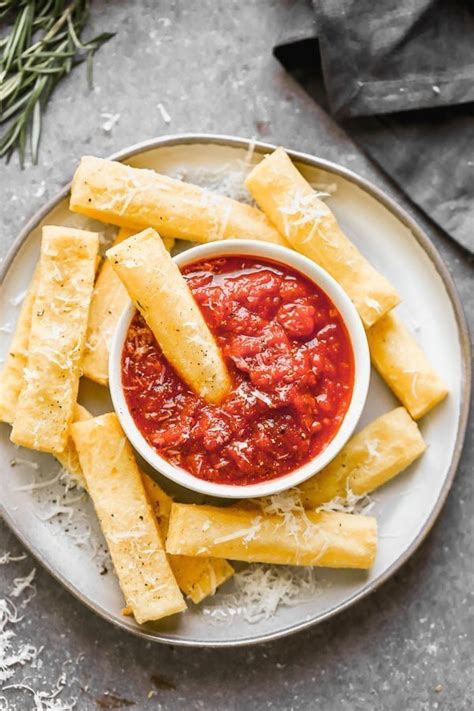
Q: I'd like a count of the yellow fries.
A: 11